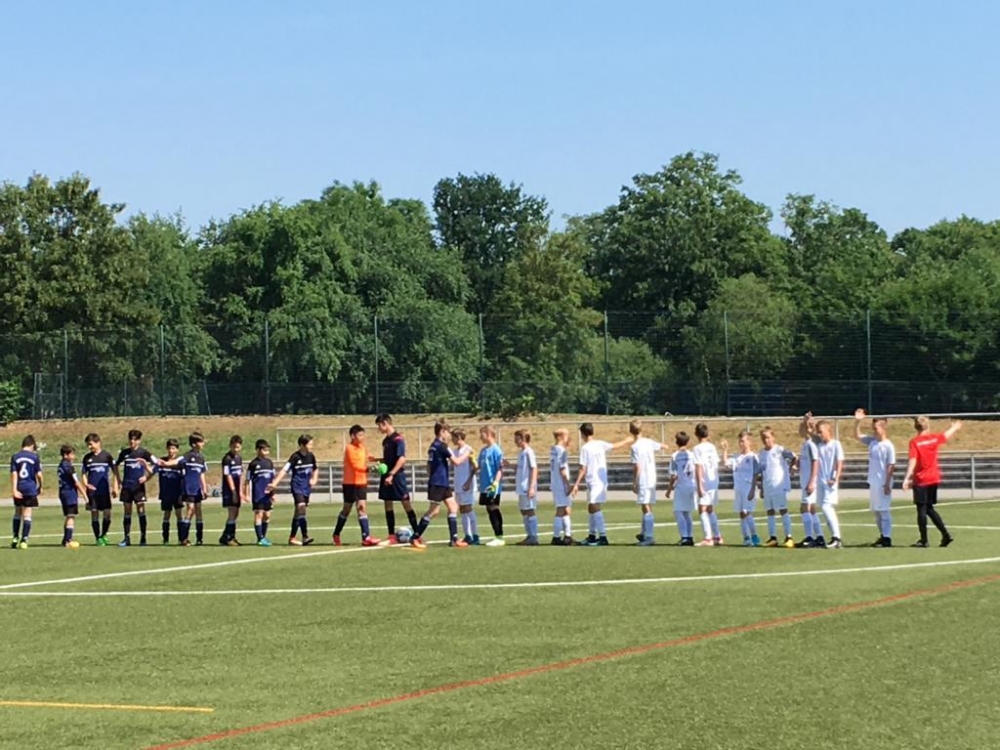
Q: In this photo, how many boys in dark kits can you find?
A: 11